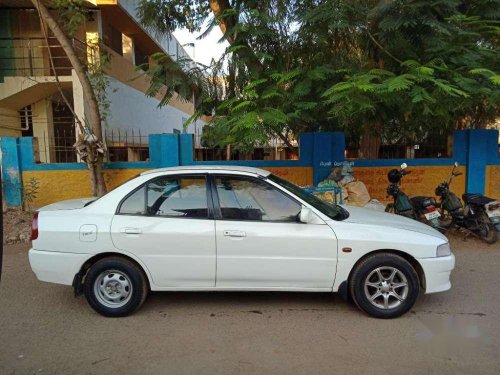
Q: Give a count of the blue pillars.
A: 4